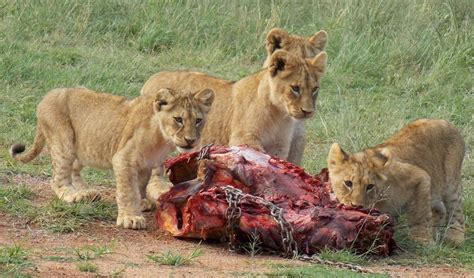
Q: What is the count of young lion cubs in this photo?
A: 4